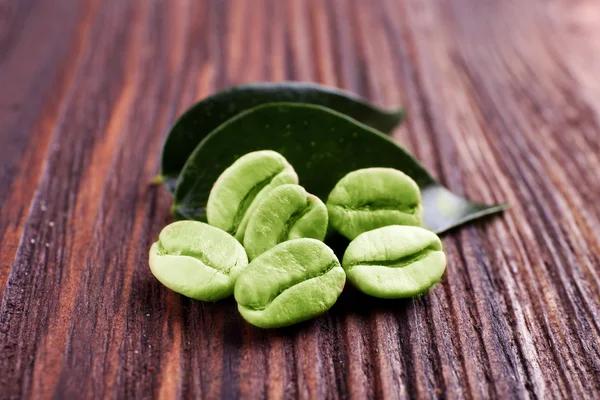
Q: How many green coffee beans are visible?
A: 6